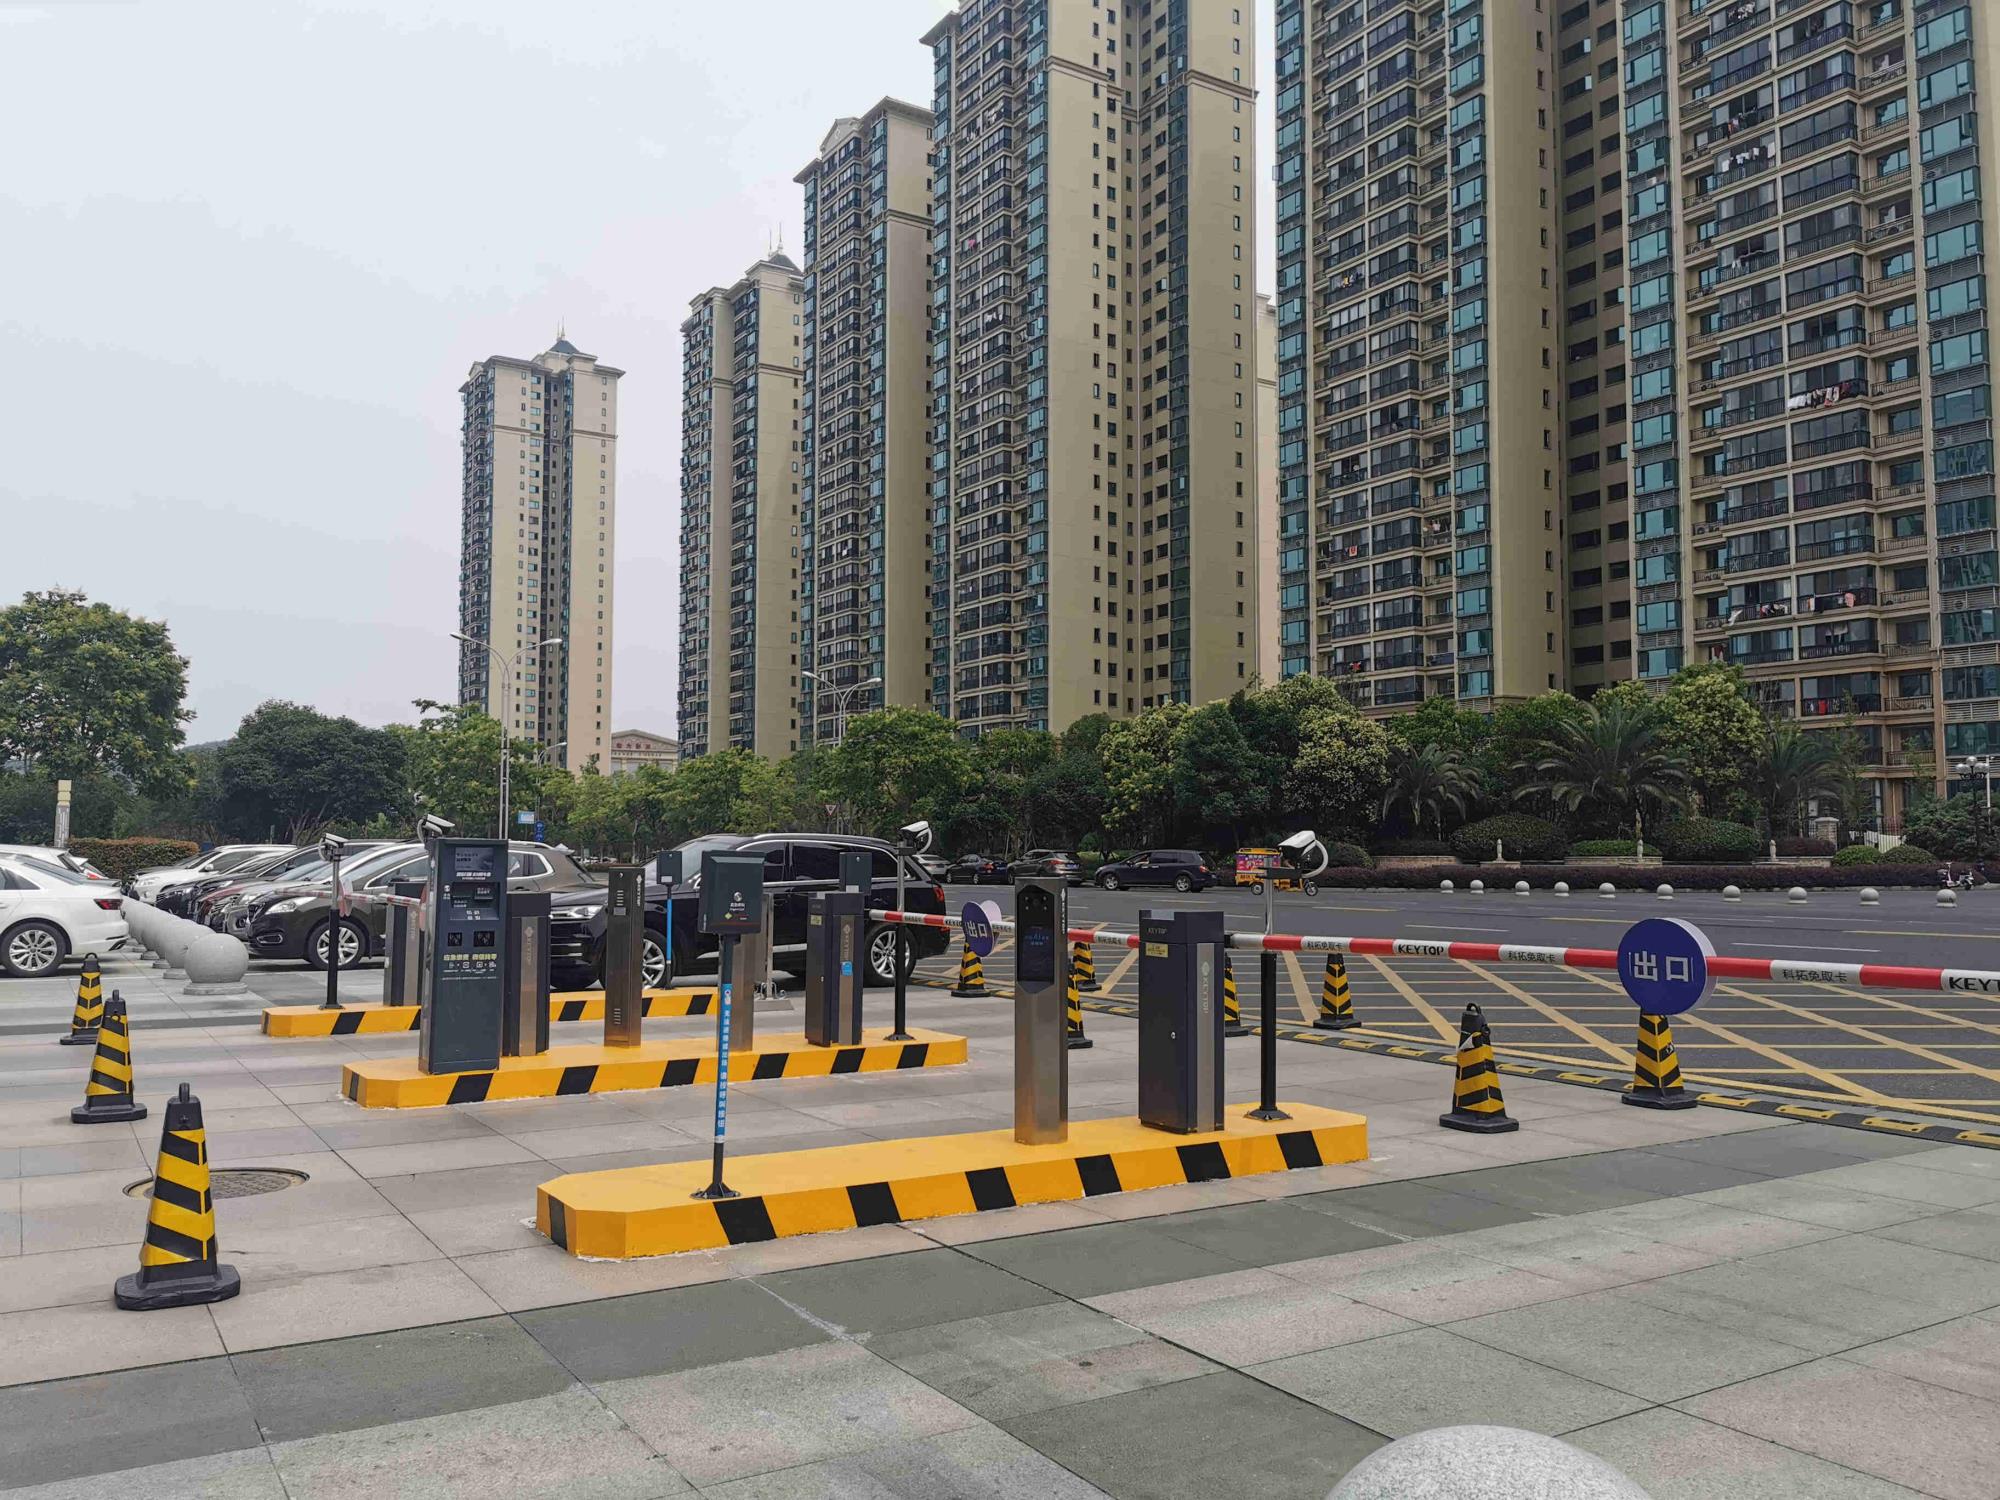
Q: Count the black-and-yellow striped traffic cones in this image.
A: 10